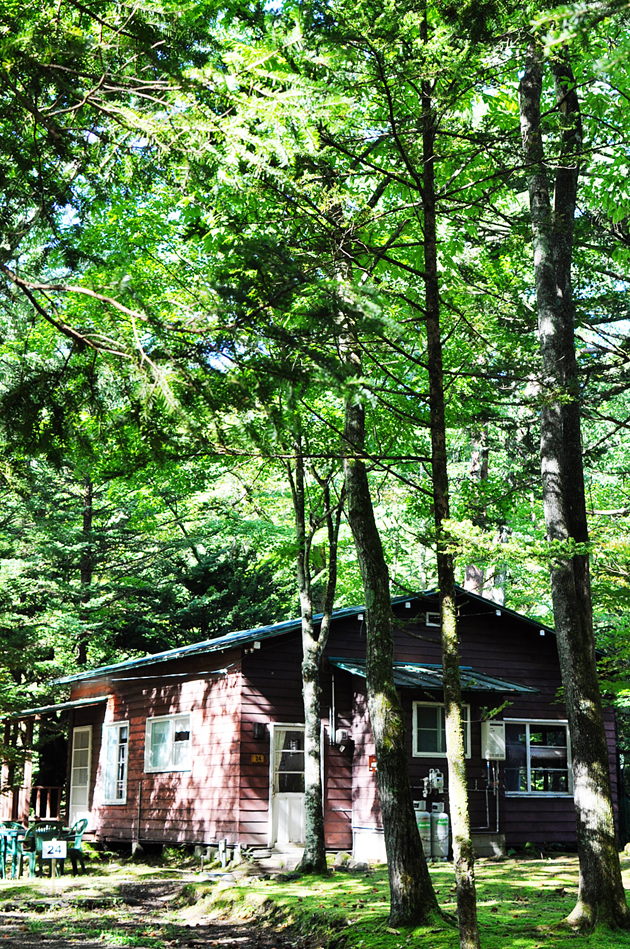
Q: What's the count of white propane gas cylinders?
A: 2